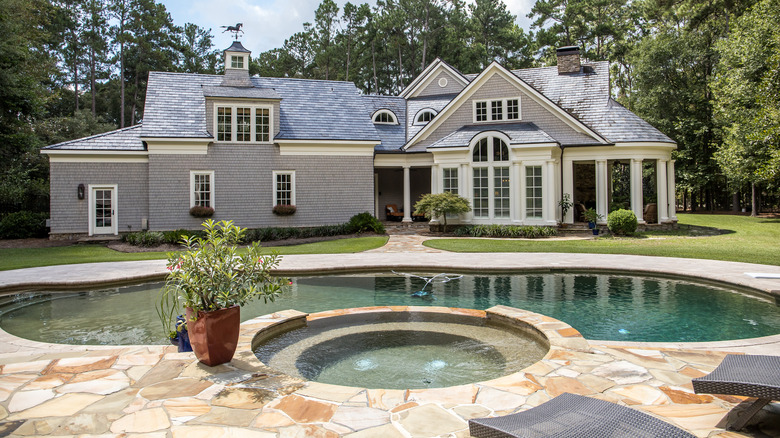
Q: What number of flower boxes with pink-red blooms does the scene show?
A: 2